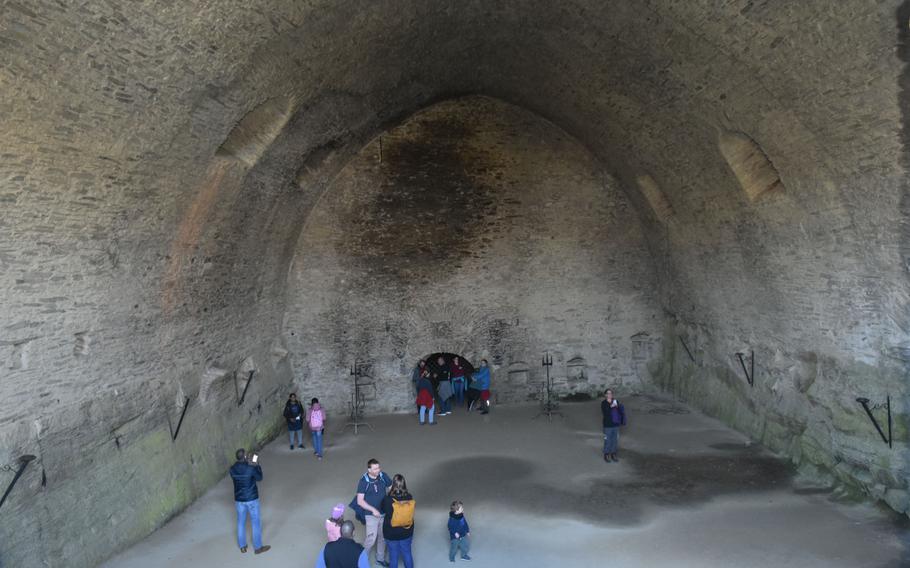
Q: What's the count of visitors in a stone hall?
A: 15